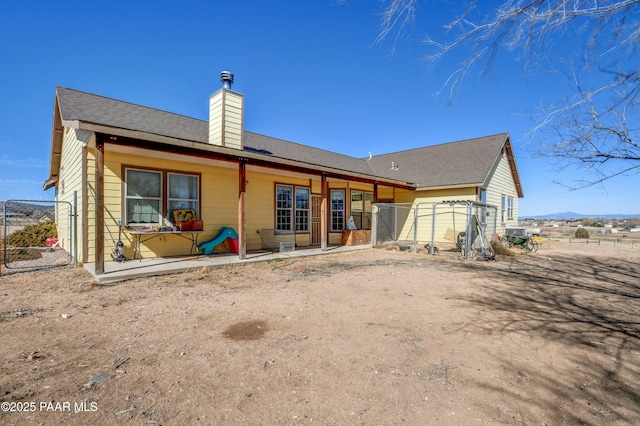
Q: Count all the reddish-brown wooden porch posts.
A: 4